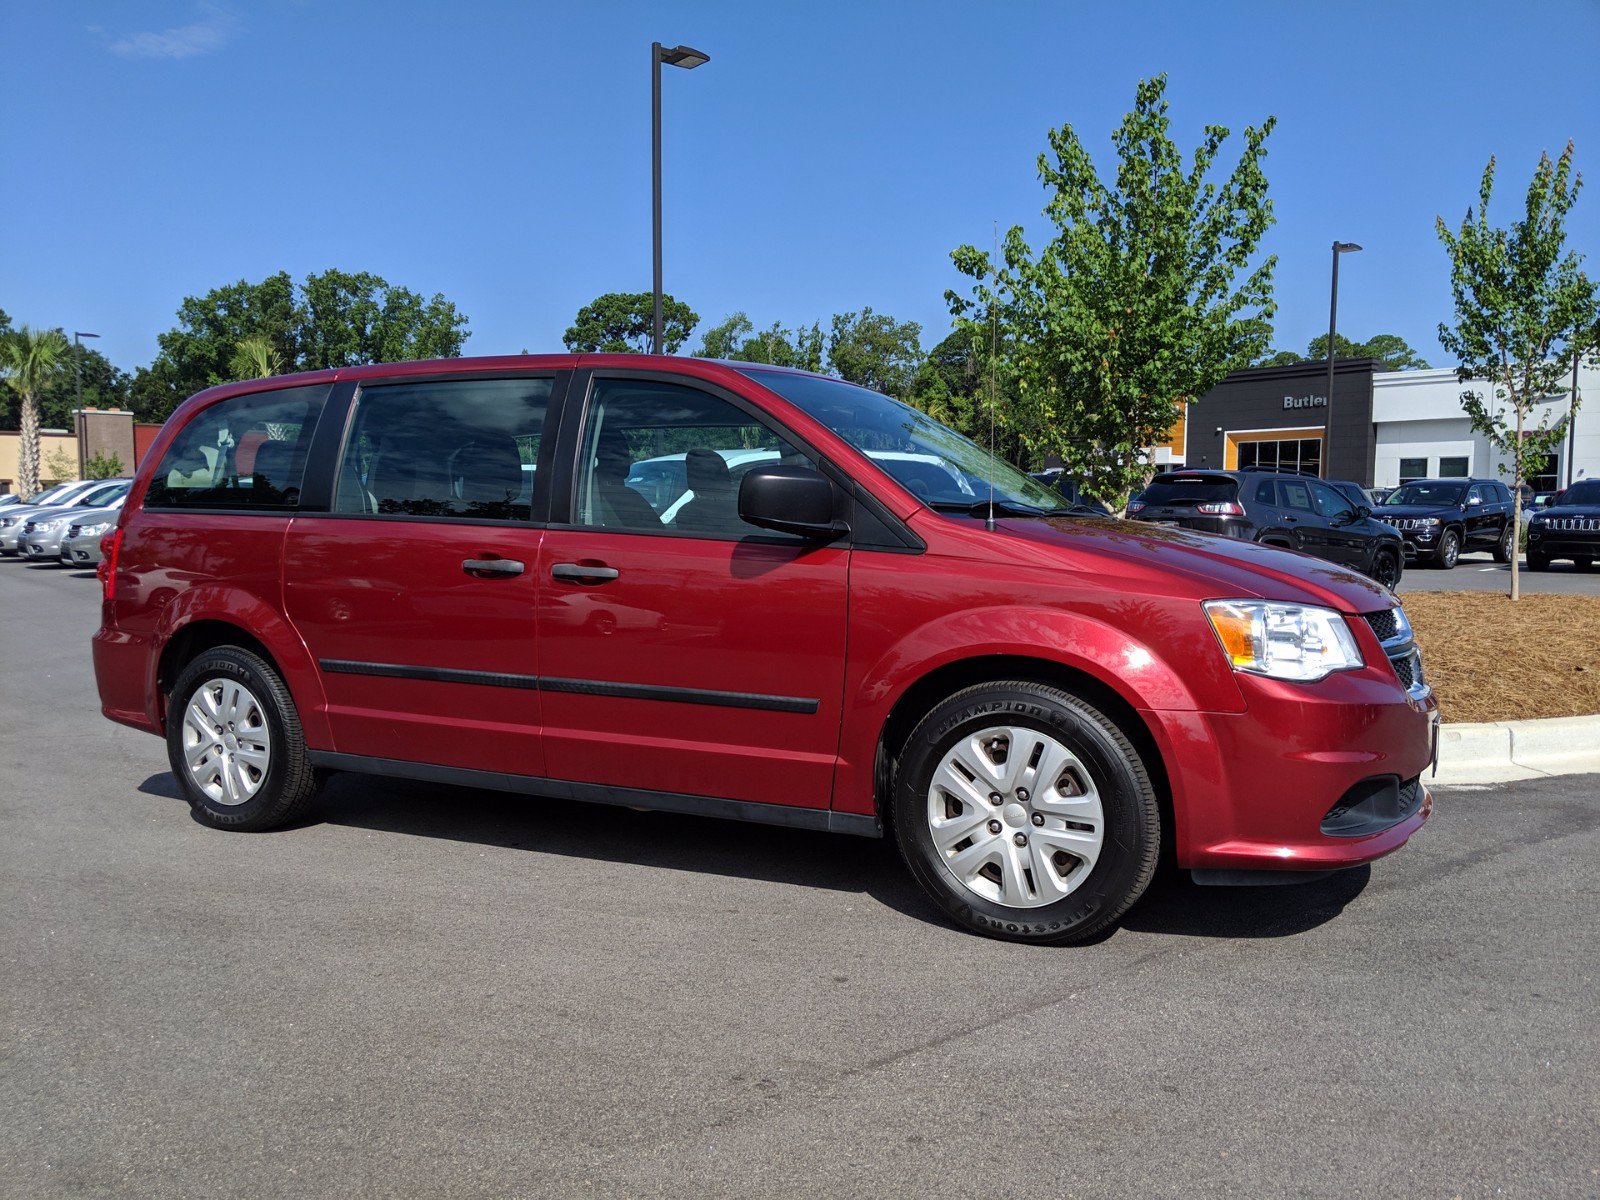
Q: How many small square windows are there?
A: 2